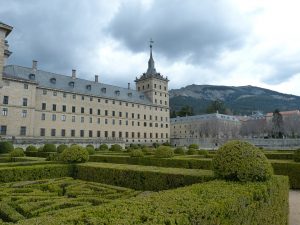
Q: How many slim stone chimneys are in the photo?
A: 4